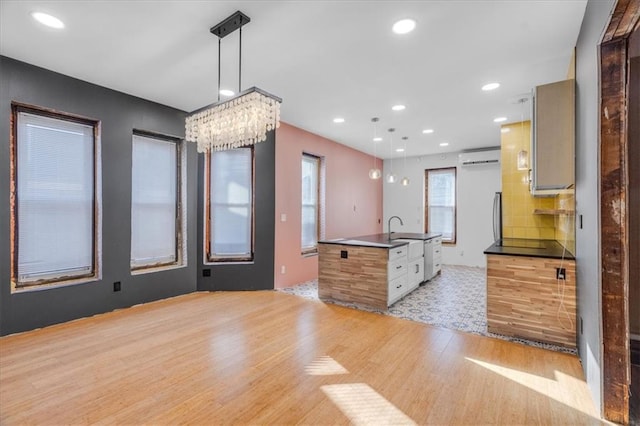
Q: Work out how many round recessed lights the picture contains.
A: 11